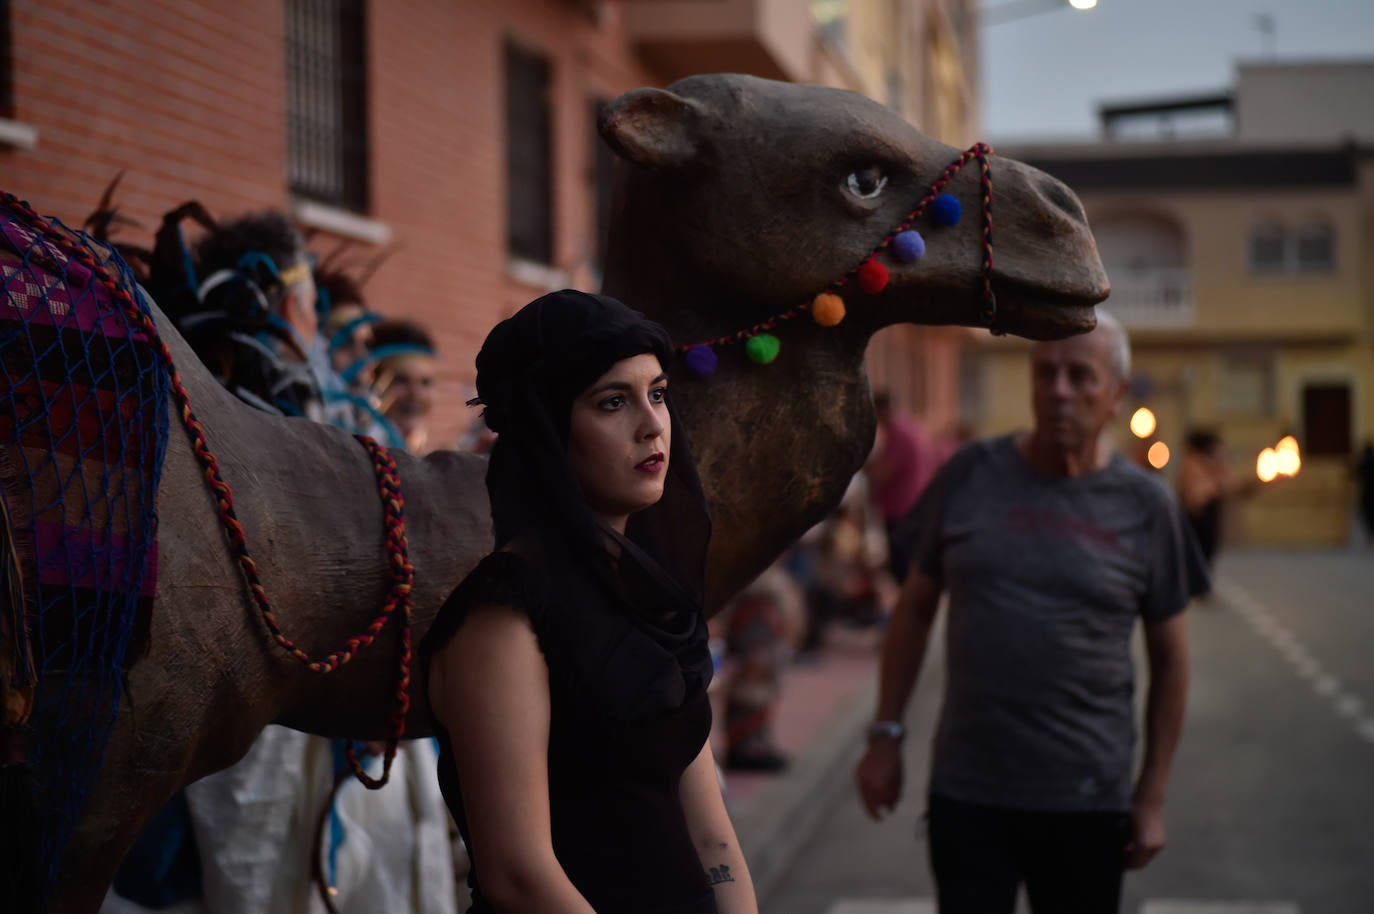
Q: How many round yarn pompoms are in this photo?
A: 6